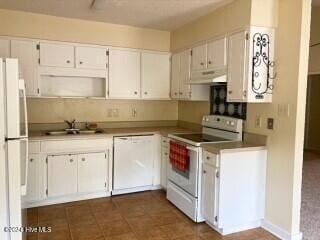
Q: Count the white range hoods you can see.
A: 1